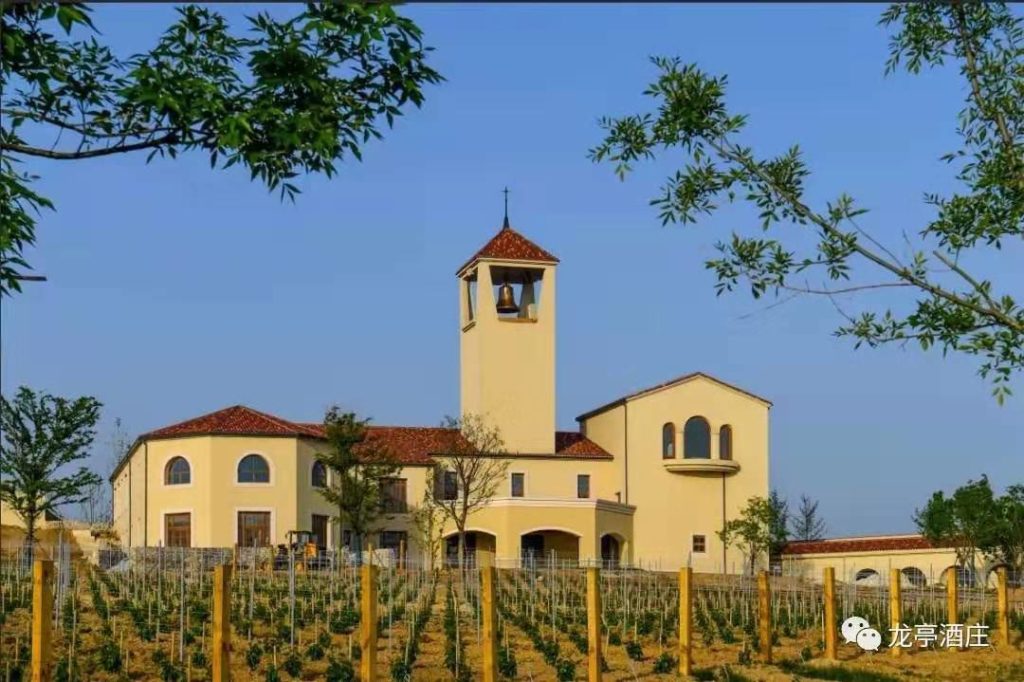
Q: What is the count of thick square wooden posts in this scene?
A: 11